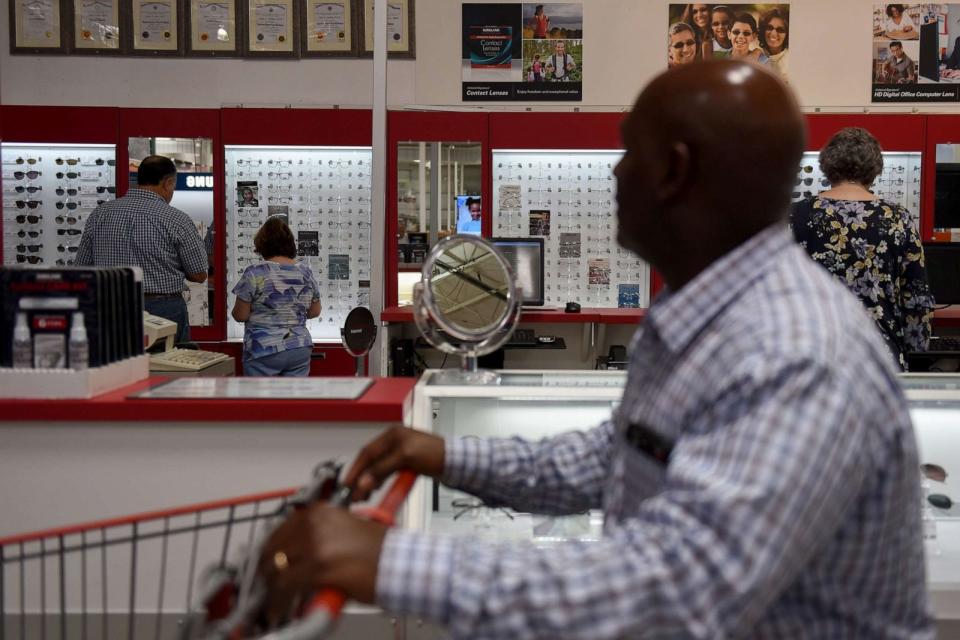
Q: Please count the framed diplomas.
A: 7